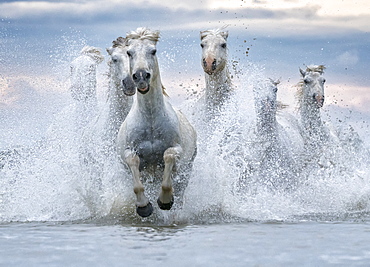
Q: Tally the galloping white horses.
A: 6